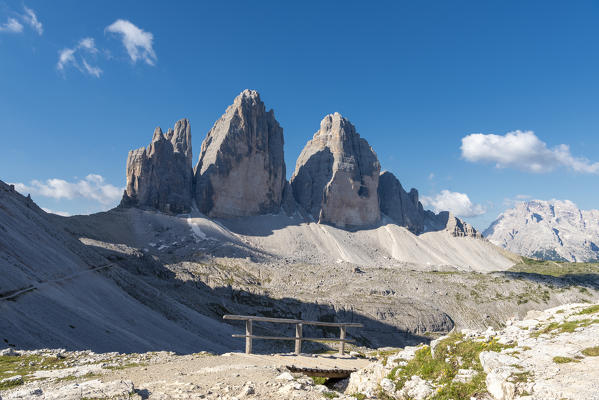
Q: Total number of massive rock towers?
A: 3